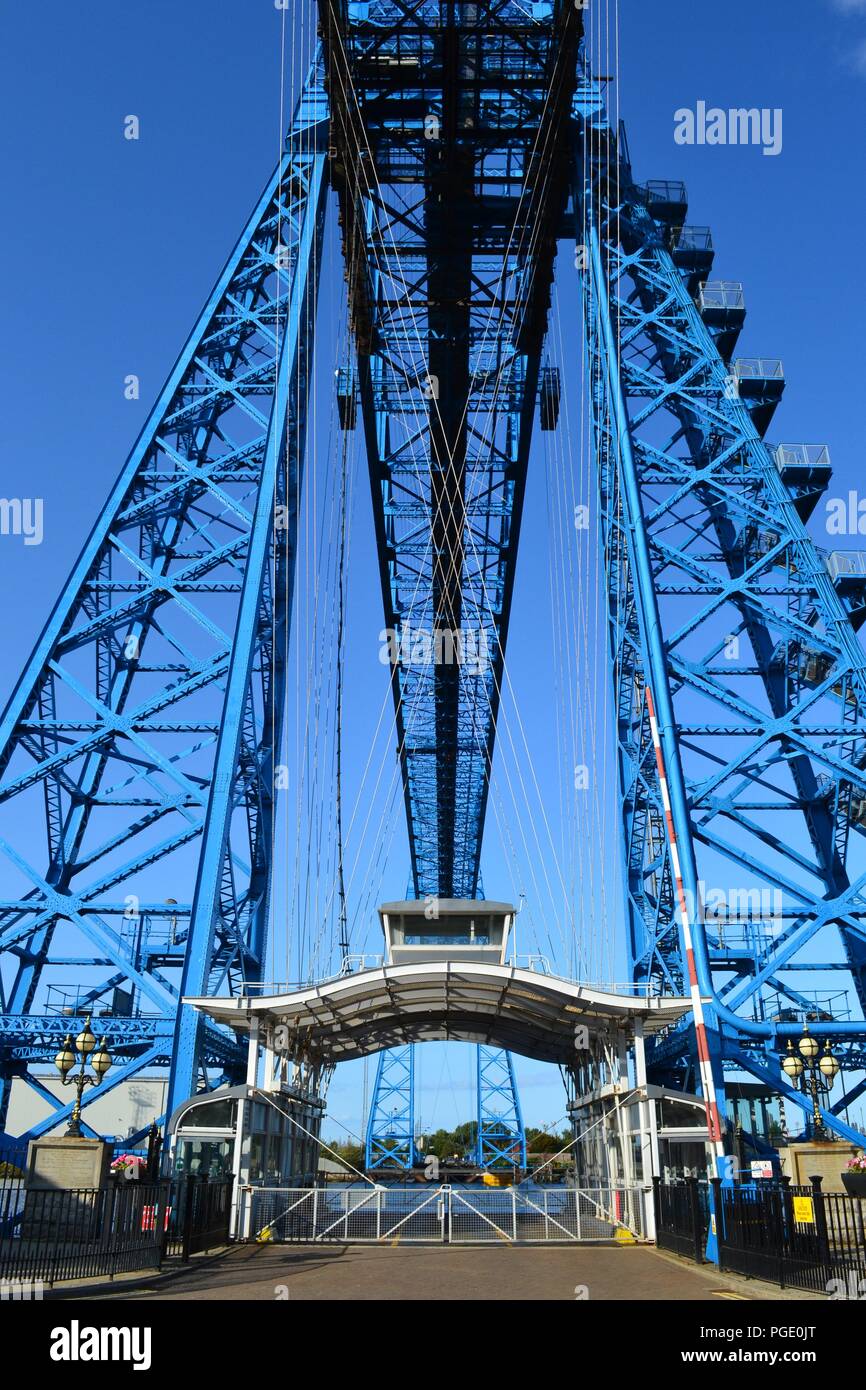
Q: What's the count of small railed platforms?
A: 6